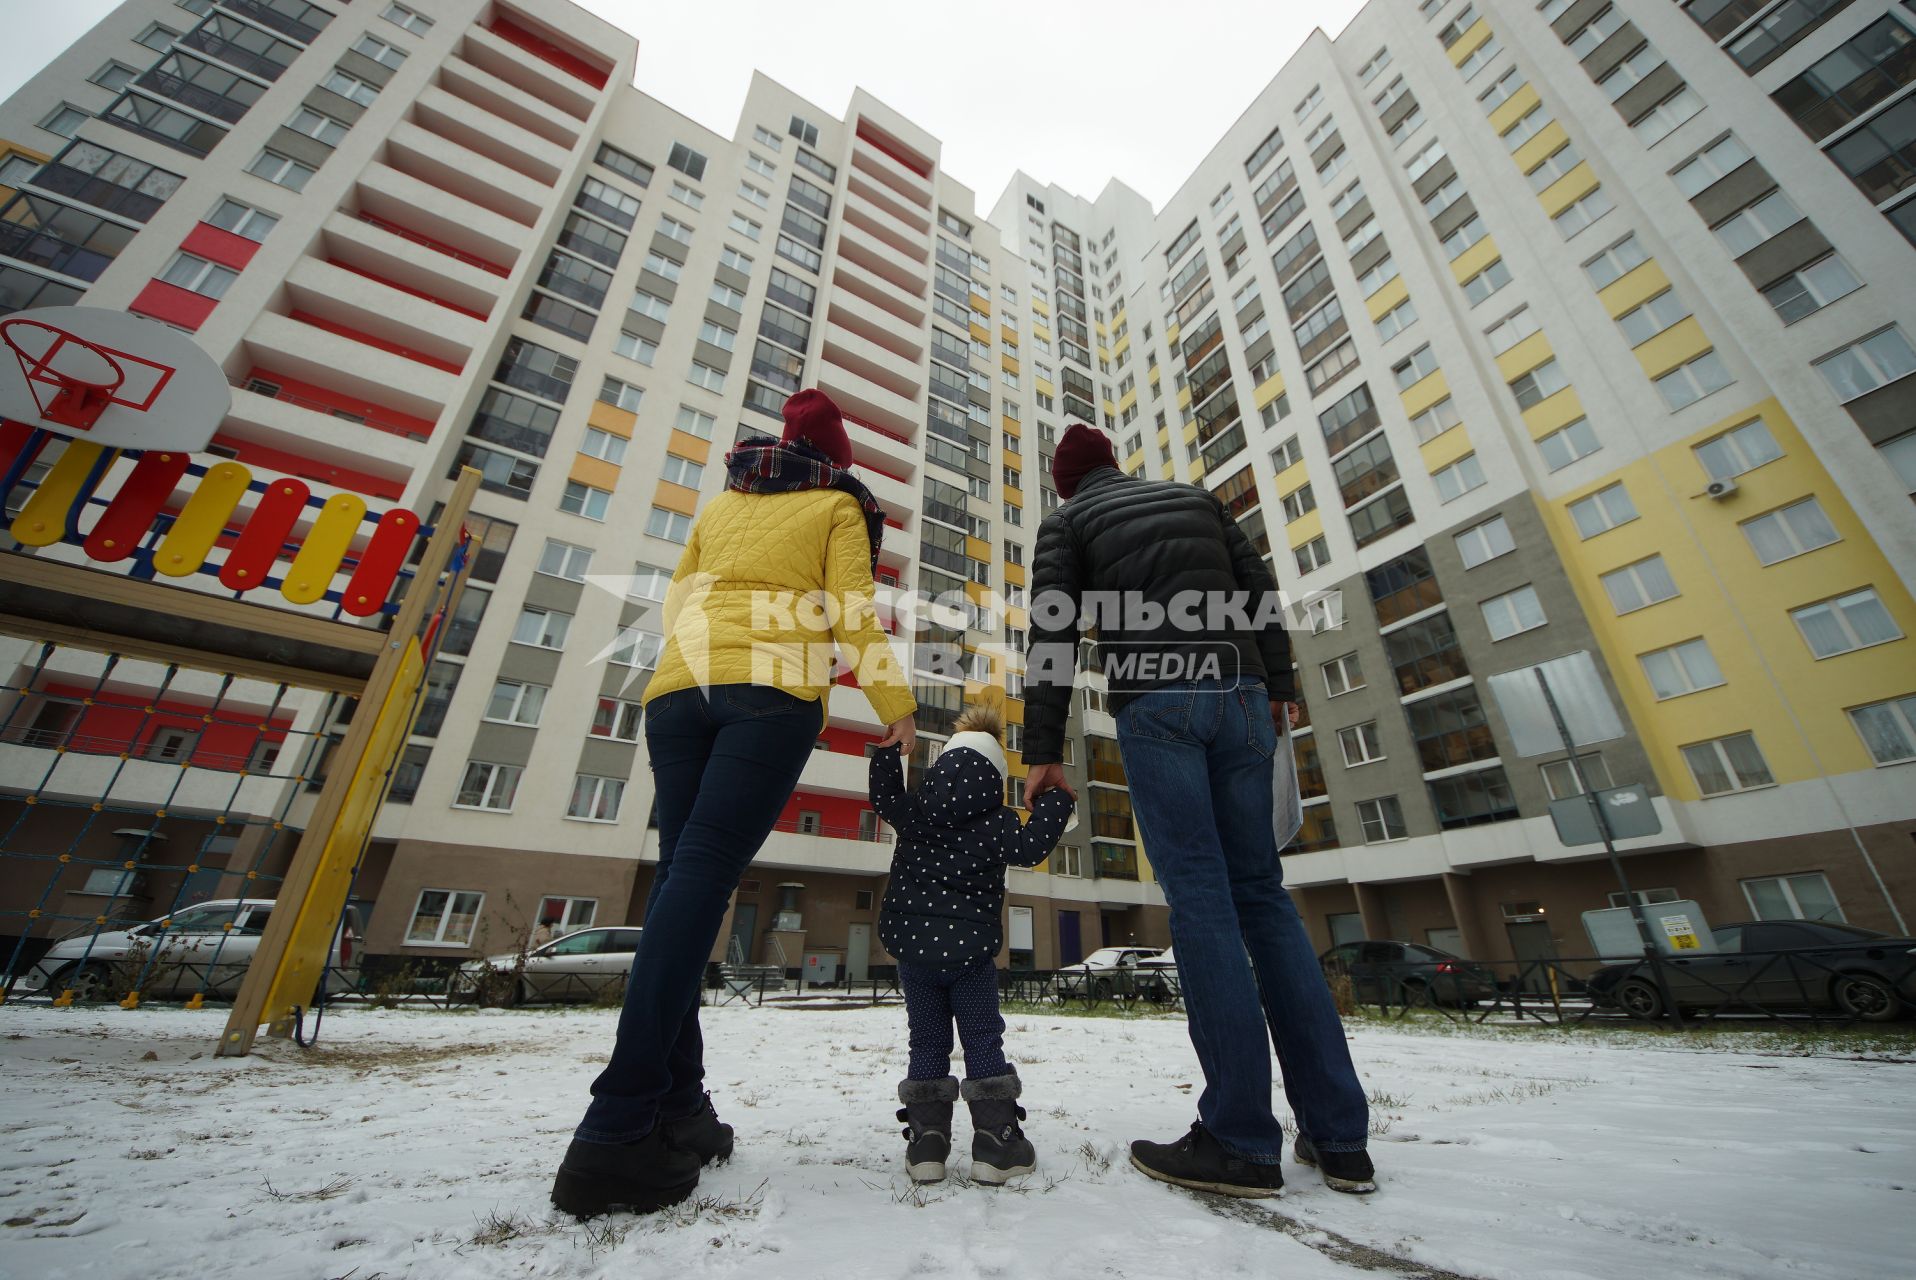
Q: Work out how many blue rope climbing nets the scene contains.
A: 1